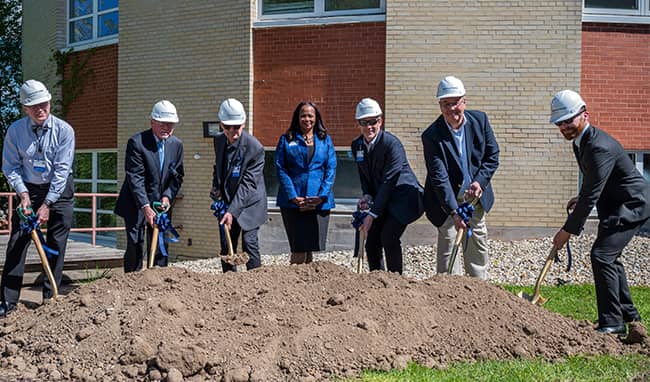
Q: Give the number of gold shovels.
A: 6